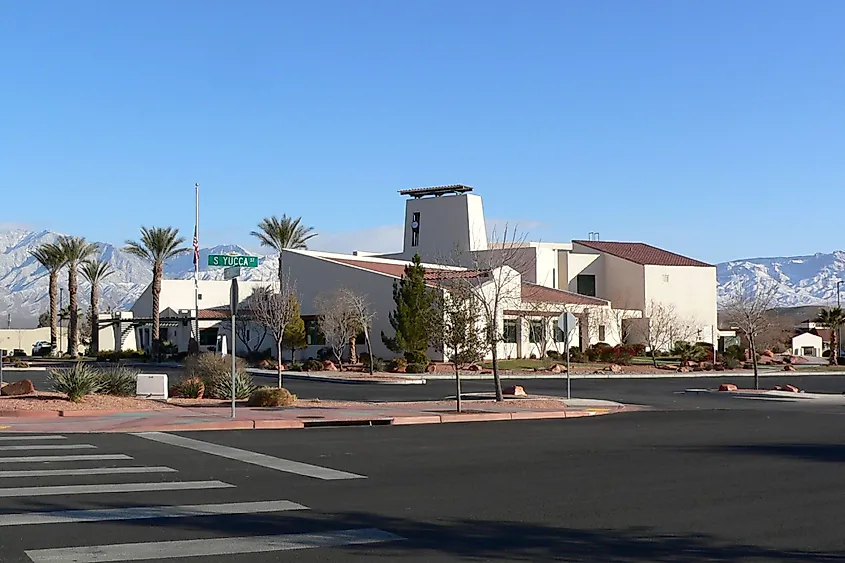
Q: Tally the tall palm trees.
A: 5